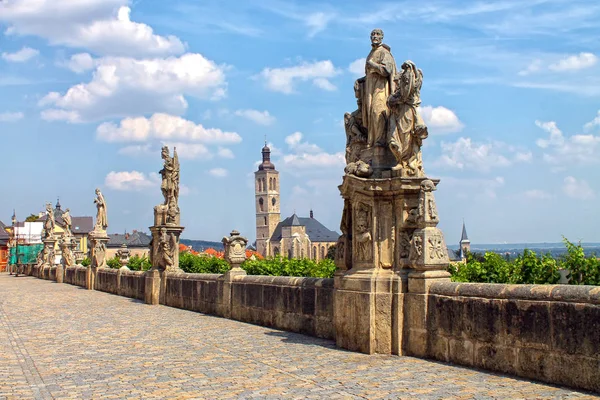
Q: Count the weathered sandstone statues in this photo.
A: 5